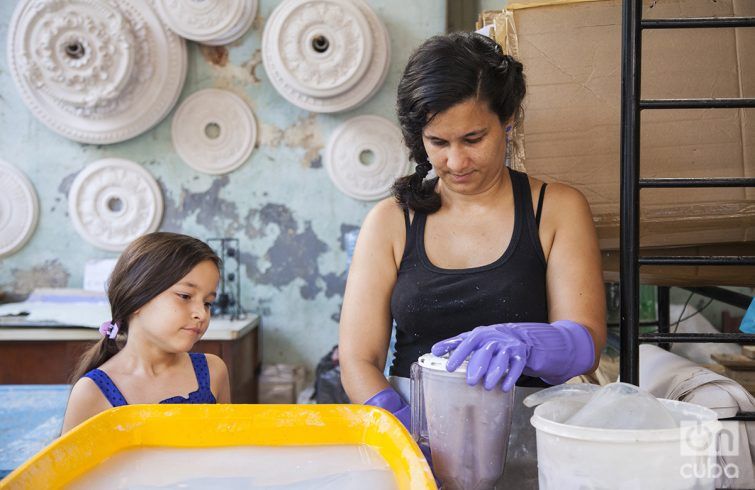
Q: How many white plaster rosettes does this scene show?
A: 7